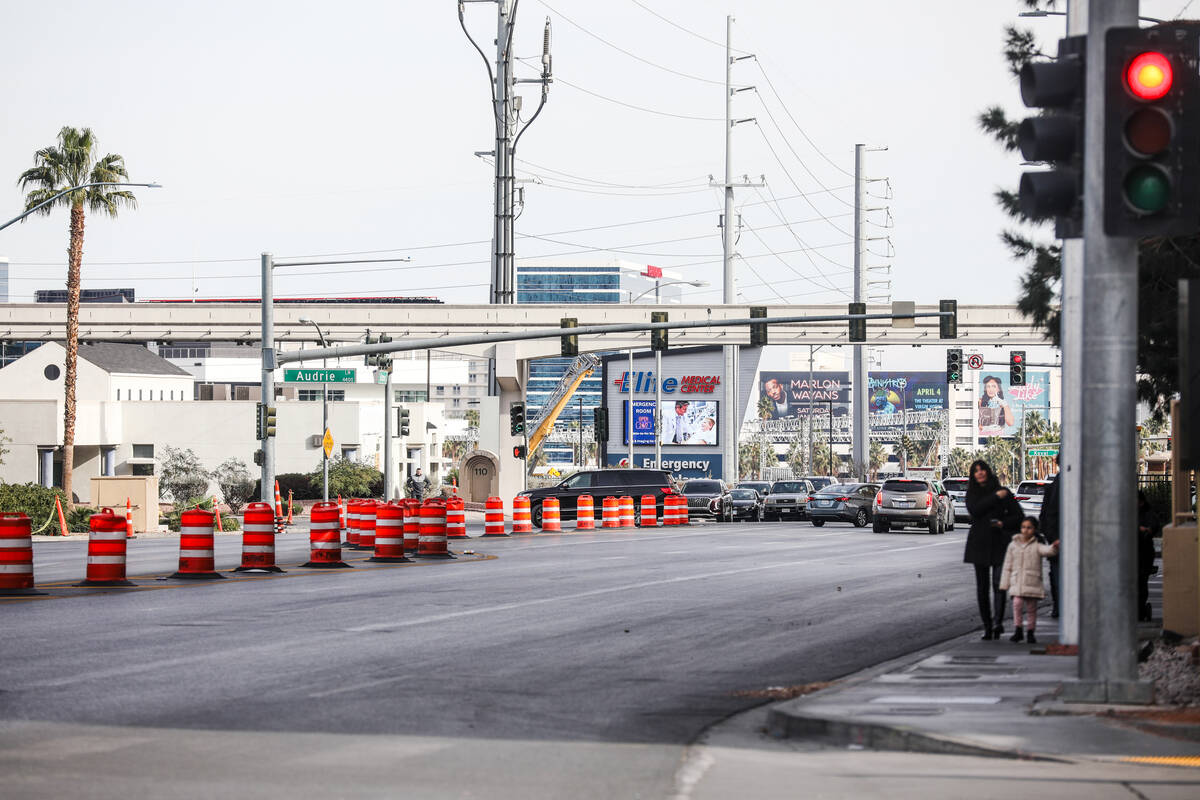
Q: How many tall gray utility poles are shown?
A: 3